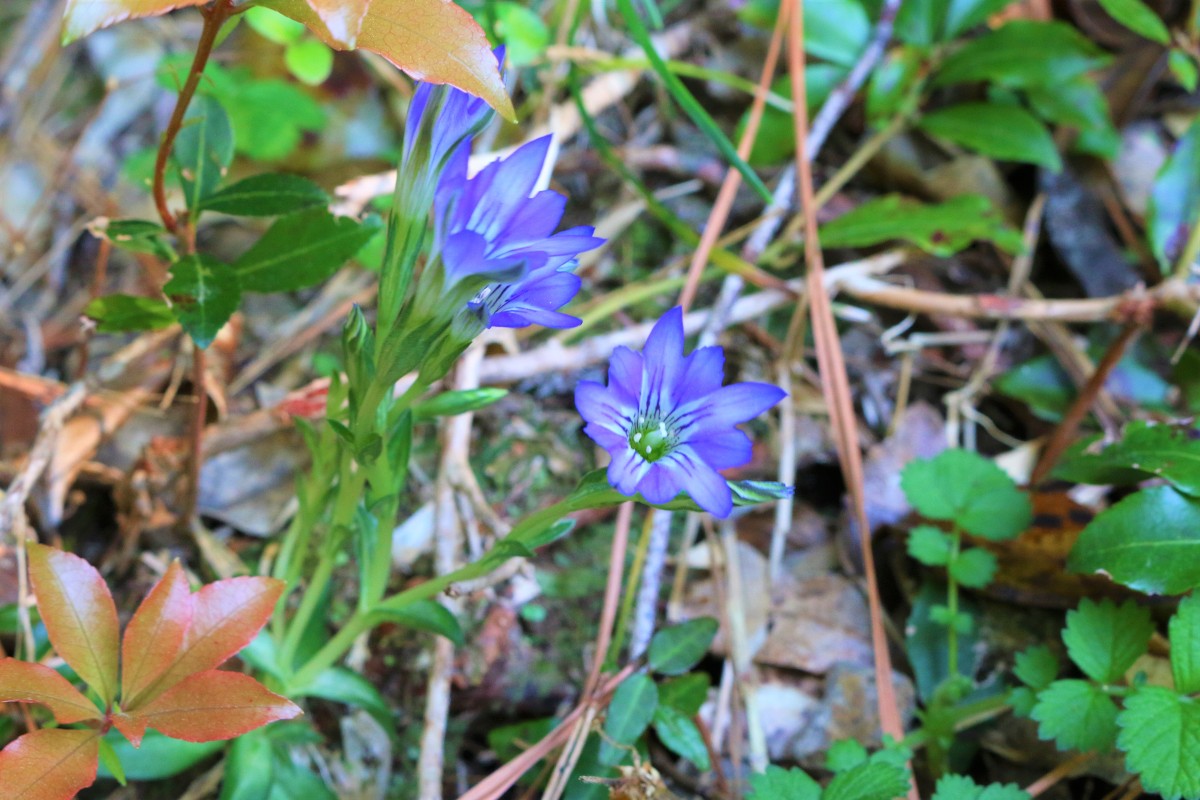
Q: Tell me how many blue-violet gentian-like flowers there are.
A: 4